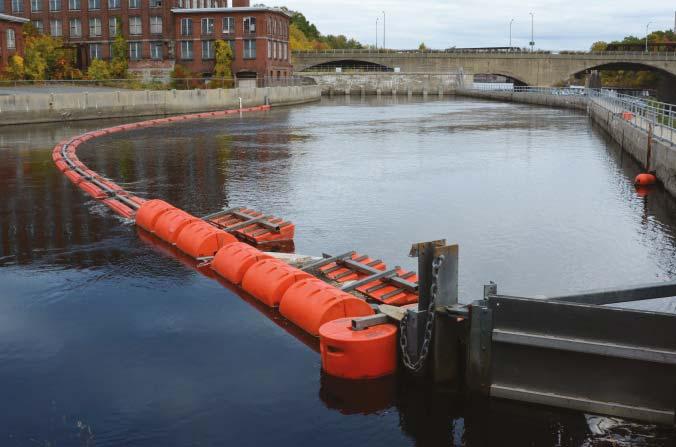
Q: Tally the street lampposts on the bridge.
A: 5